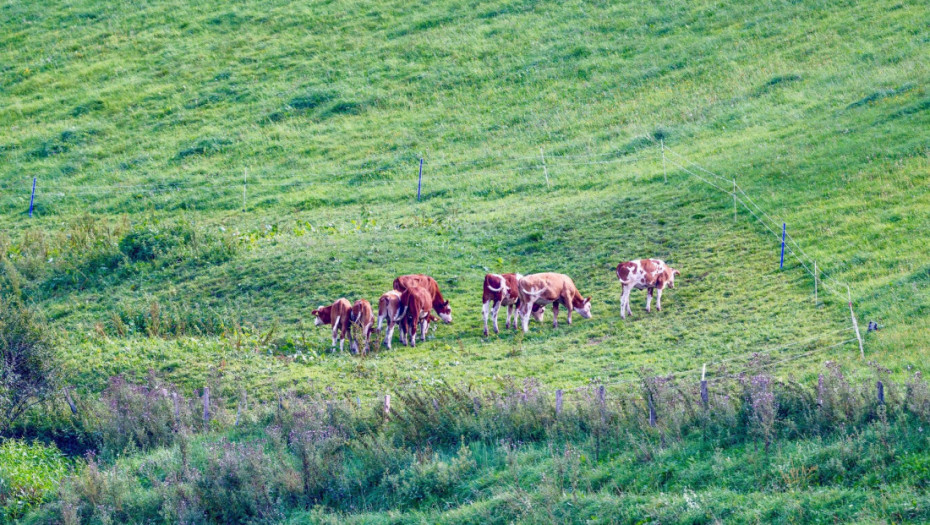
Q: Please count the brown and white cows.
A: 8